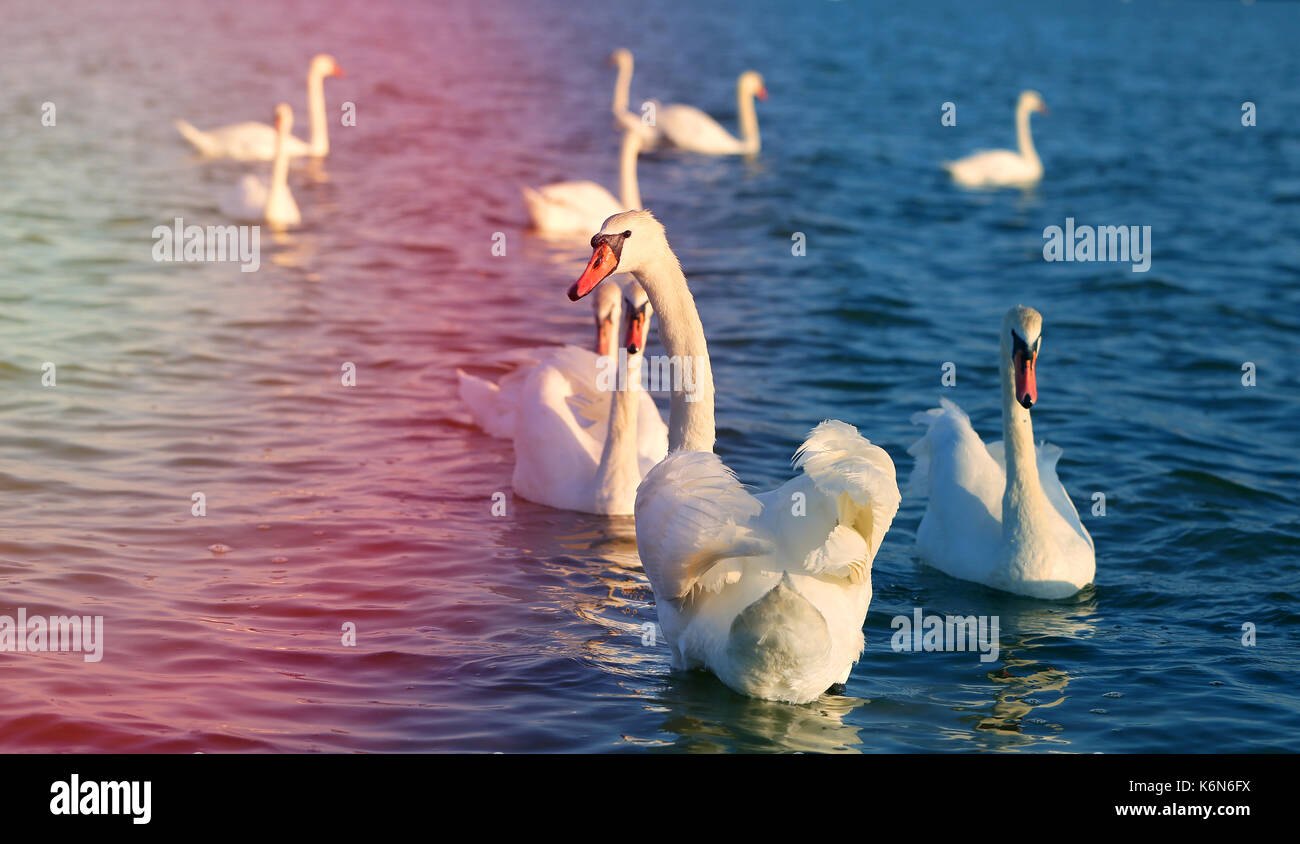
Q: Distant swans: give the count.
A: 6